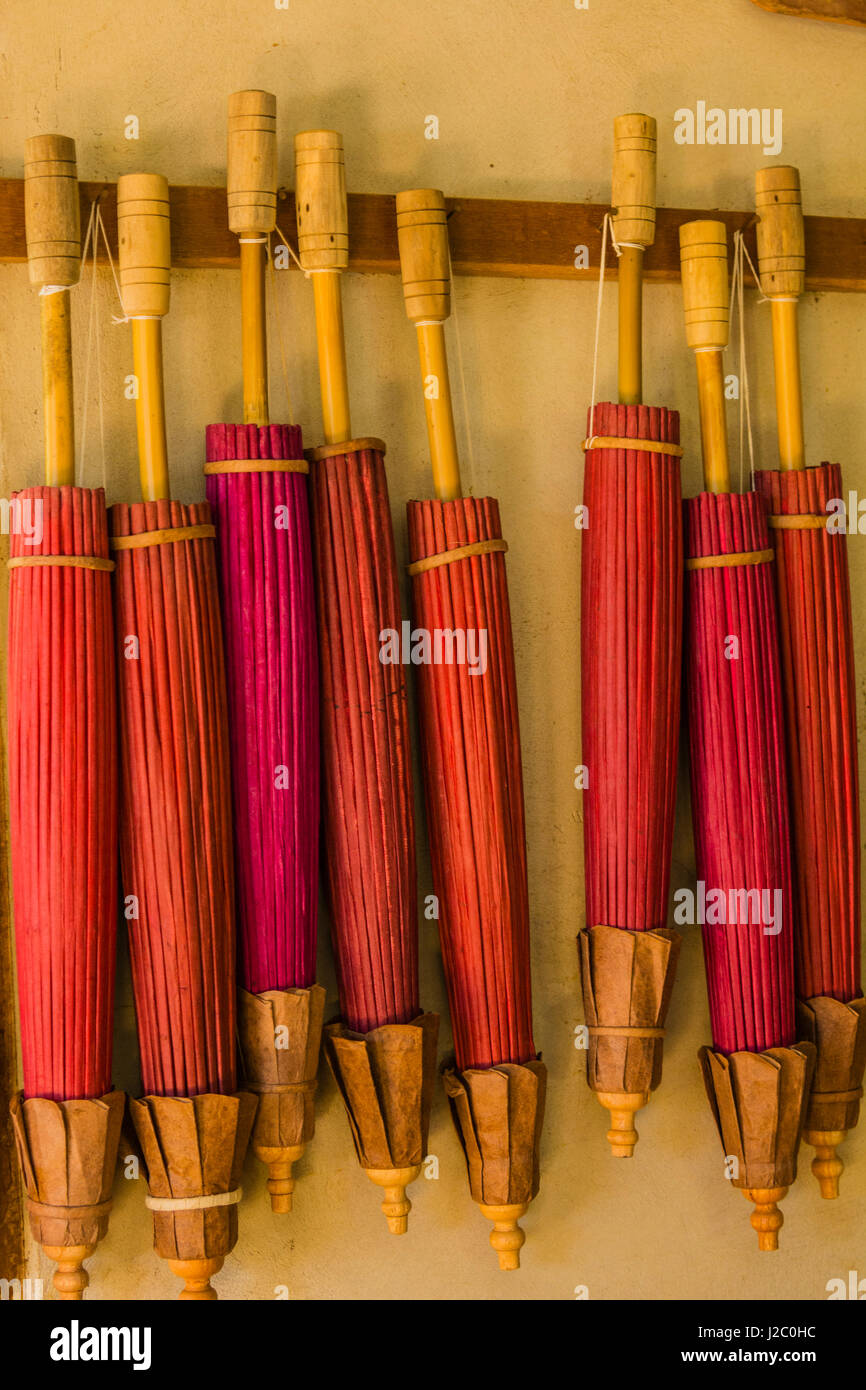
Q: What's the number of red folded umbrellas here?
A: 6